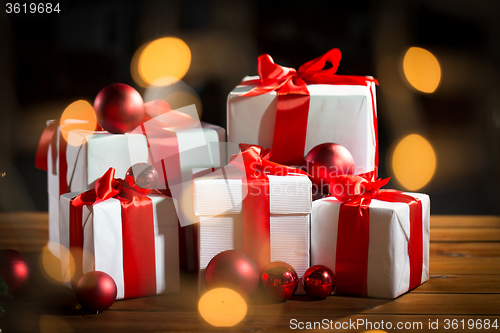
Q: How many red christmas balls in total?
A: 8